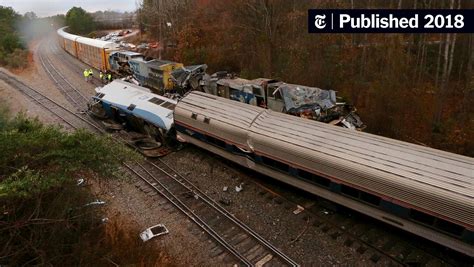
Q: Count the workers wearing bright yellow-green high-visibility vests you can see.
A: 4